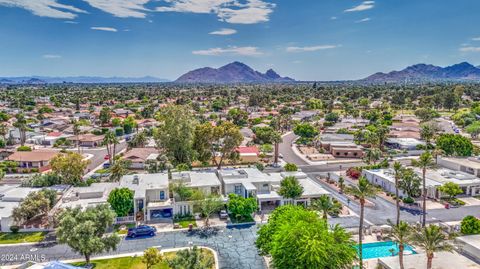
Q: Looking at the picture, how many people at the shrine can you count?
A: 0